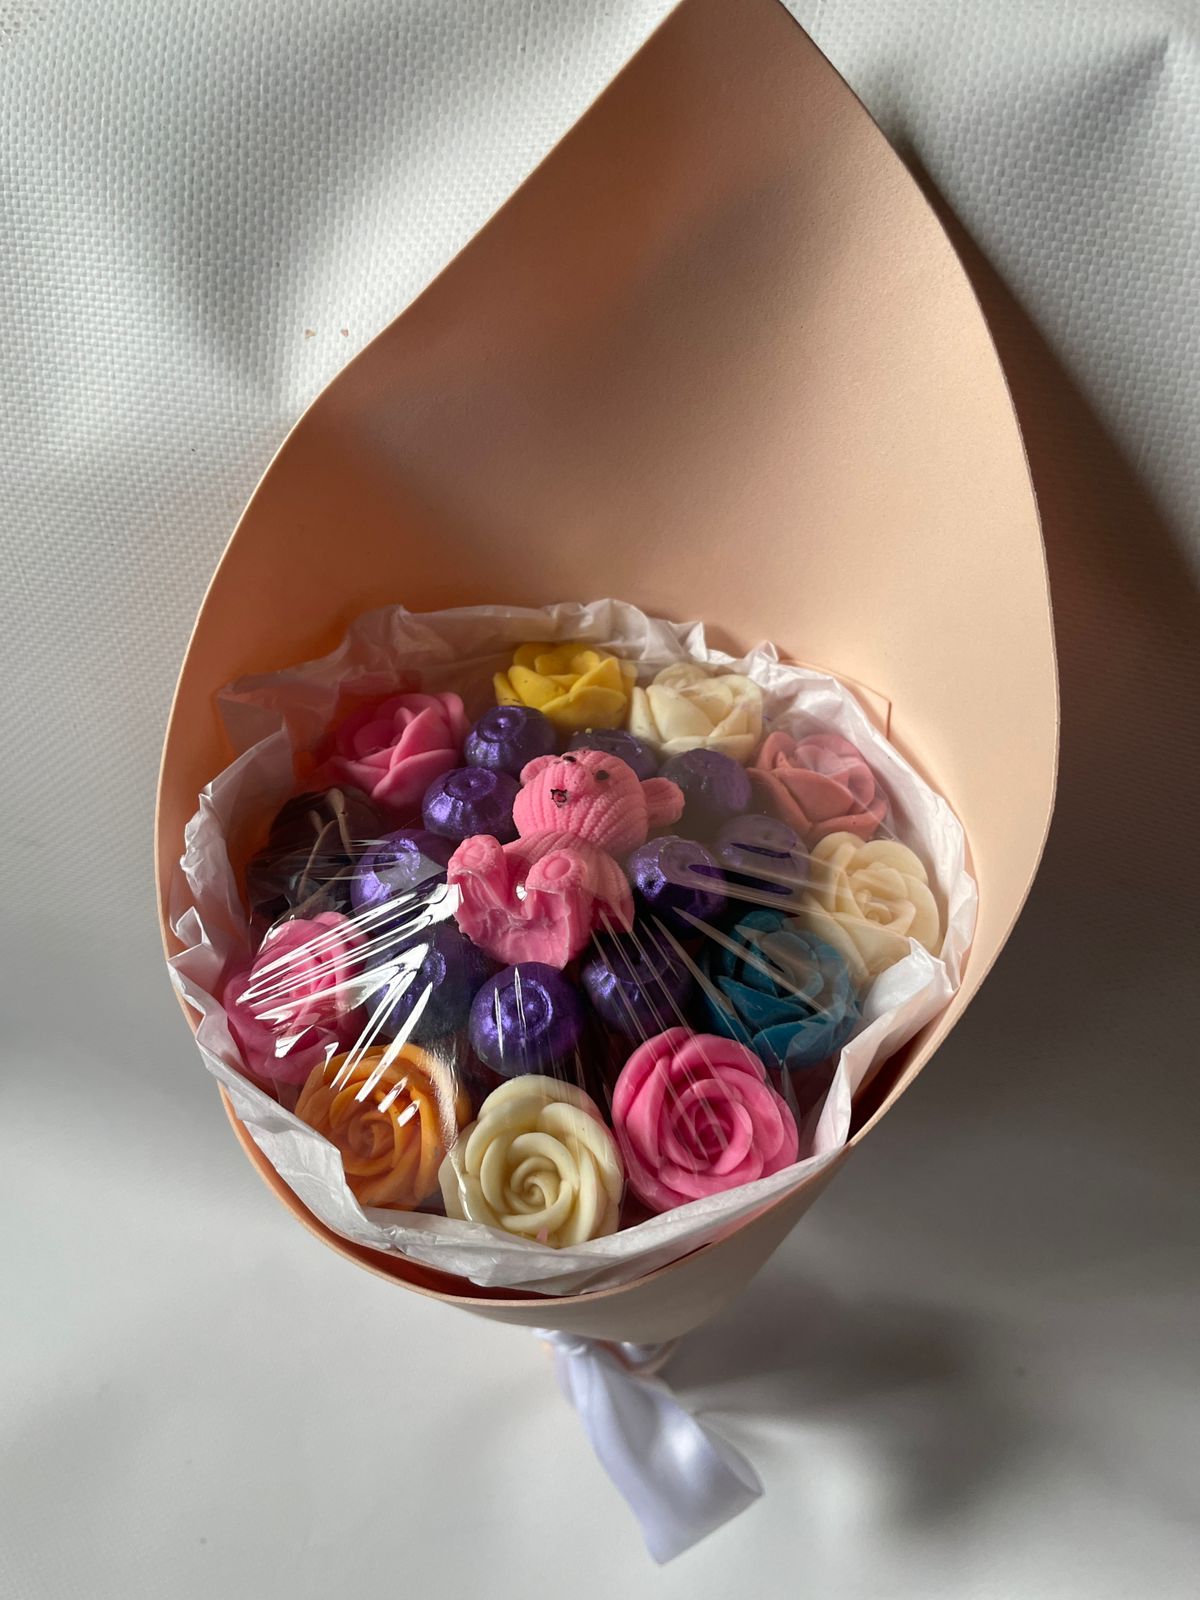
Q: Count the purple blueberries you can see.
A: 10